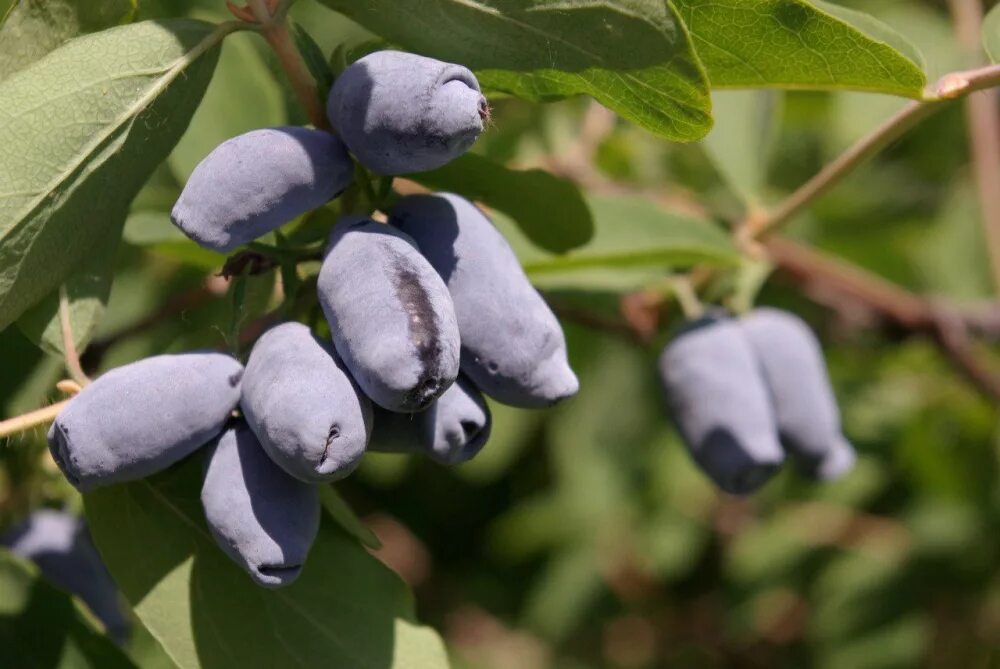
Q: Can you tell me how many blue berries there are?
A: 11